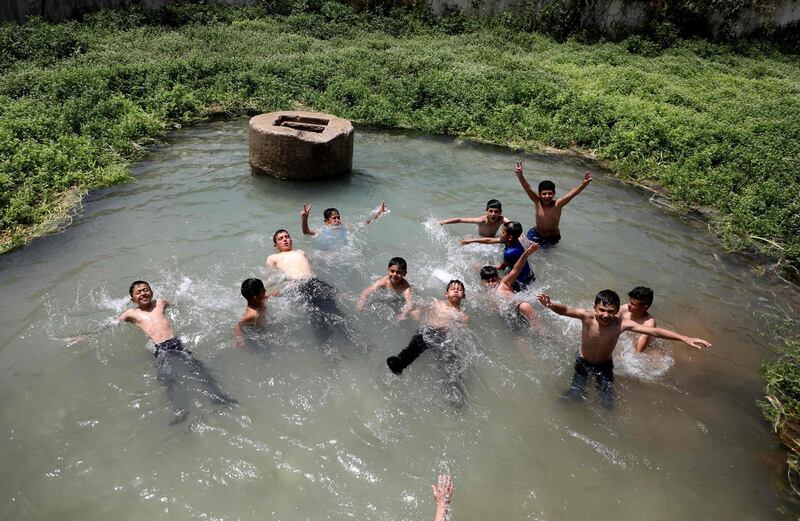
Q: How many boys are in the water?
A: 12